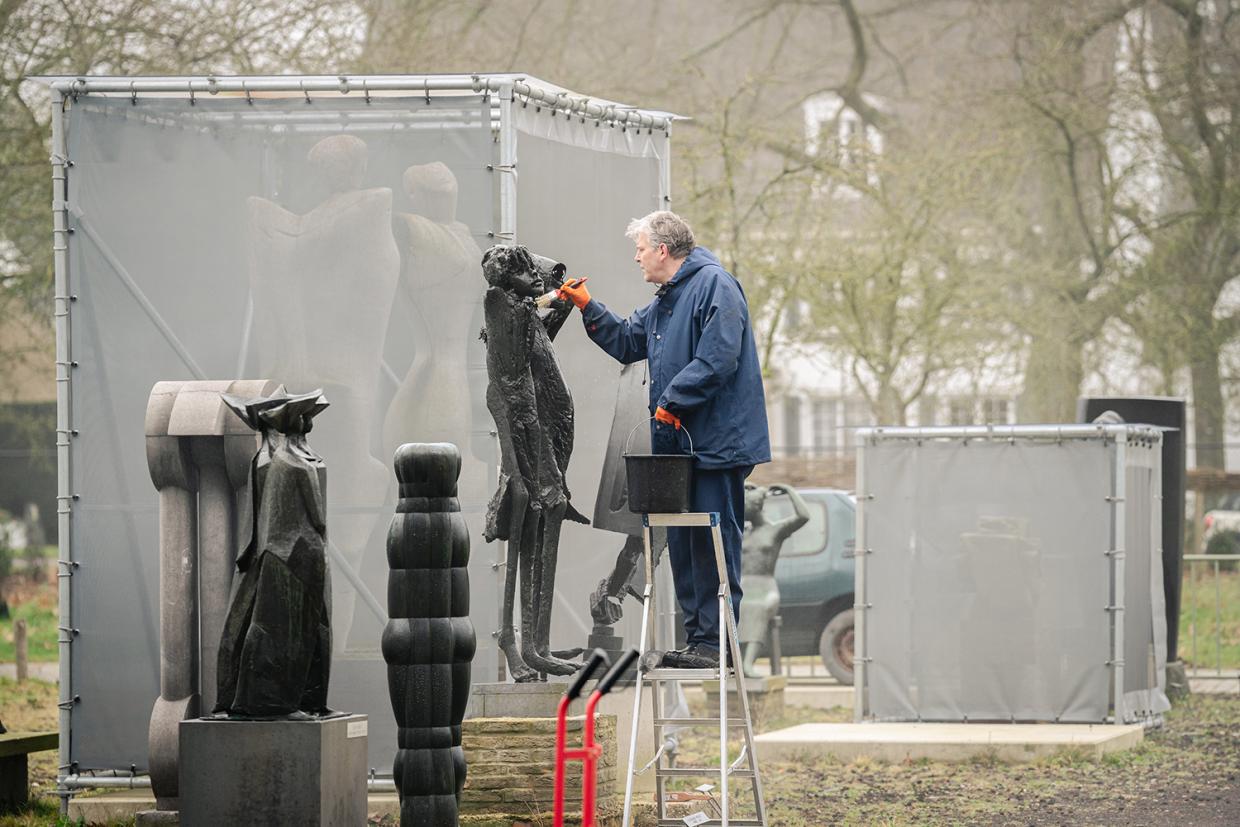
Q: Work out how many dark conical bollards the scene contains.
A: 0